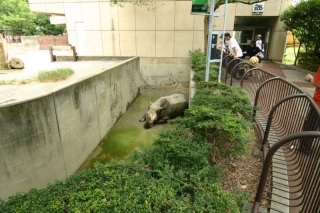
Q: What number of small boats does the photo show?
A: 0